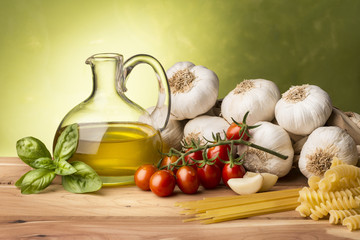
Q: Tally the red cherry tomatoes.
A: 9